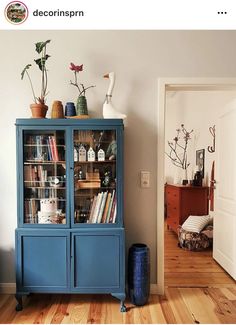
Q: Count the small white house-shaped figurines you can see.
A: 4